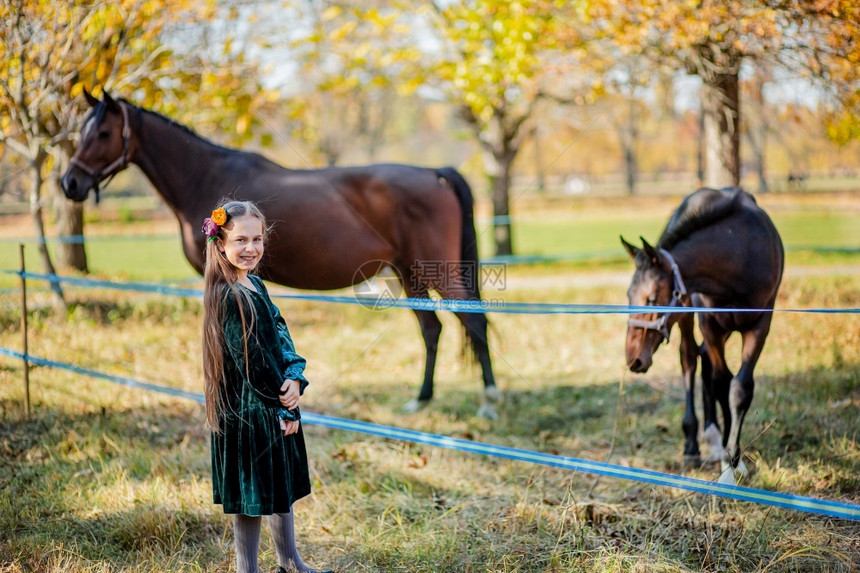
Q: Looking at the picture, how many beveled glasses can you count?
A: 0